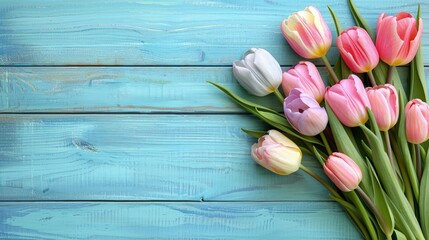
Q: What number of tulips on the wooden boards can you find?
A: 11